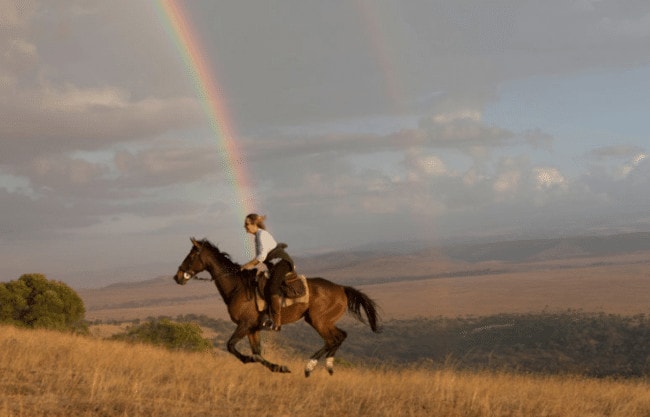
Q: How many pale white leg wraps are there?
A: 2